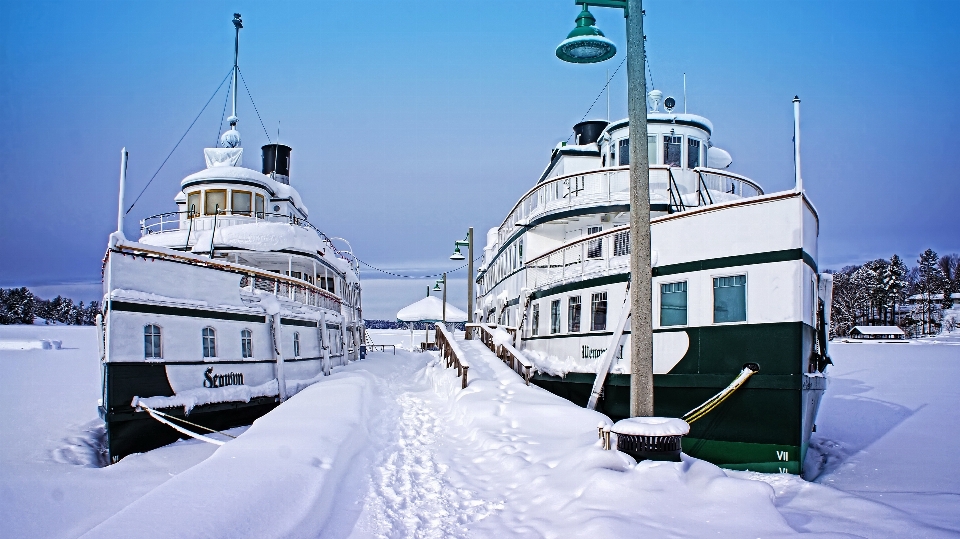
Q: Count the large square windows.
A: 2